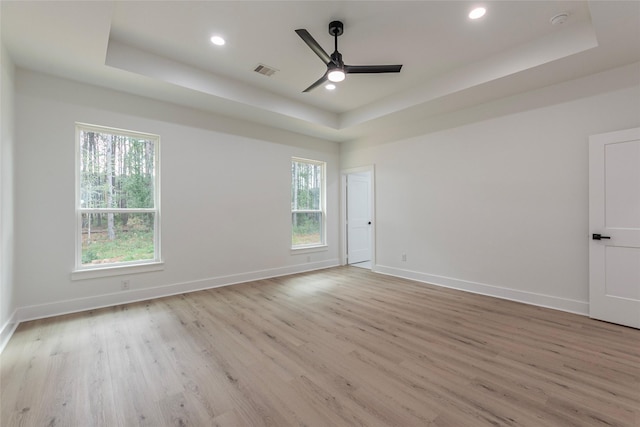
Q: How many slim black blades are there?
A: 3